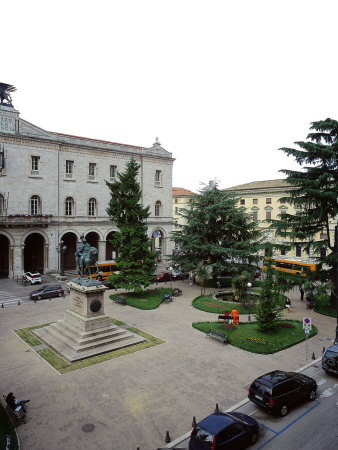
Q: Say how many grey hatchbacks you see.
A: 1